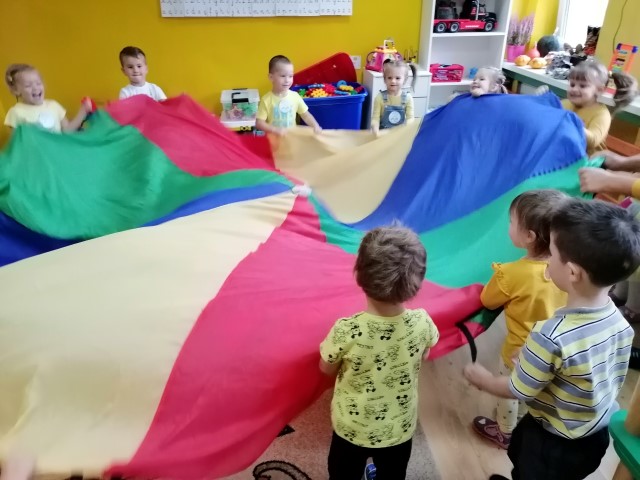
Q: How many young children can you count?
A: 9